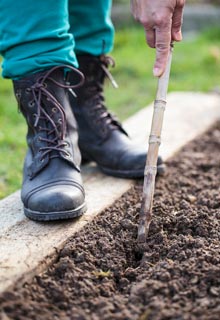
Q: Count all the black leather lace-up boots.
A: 2